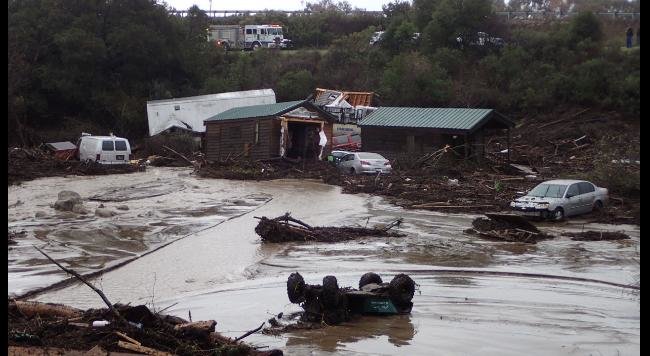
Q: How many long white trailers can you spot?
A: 1